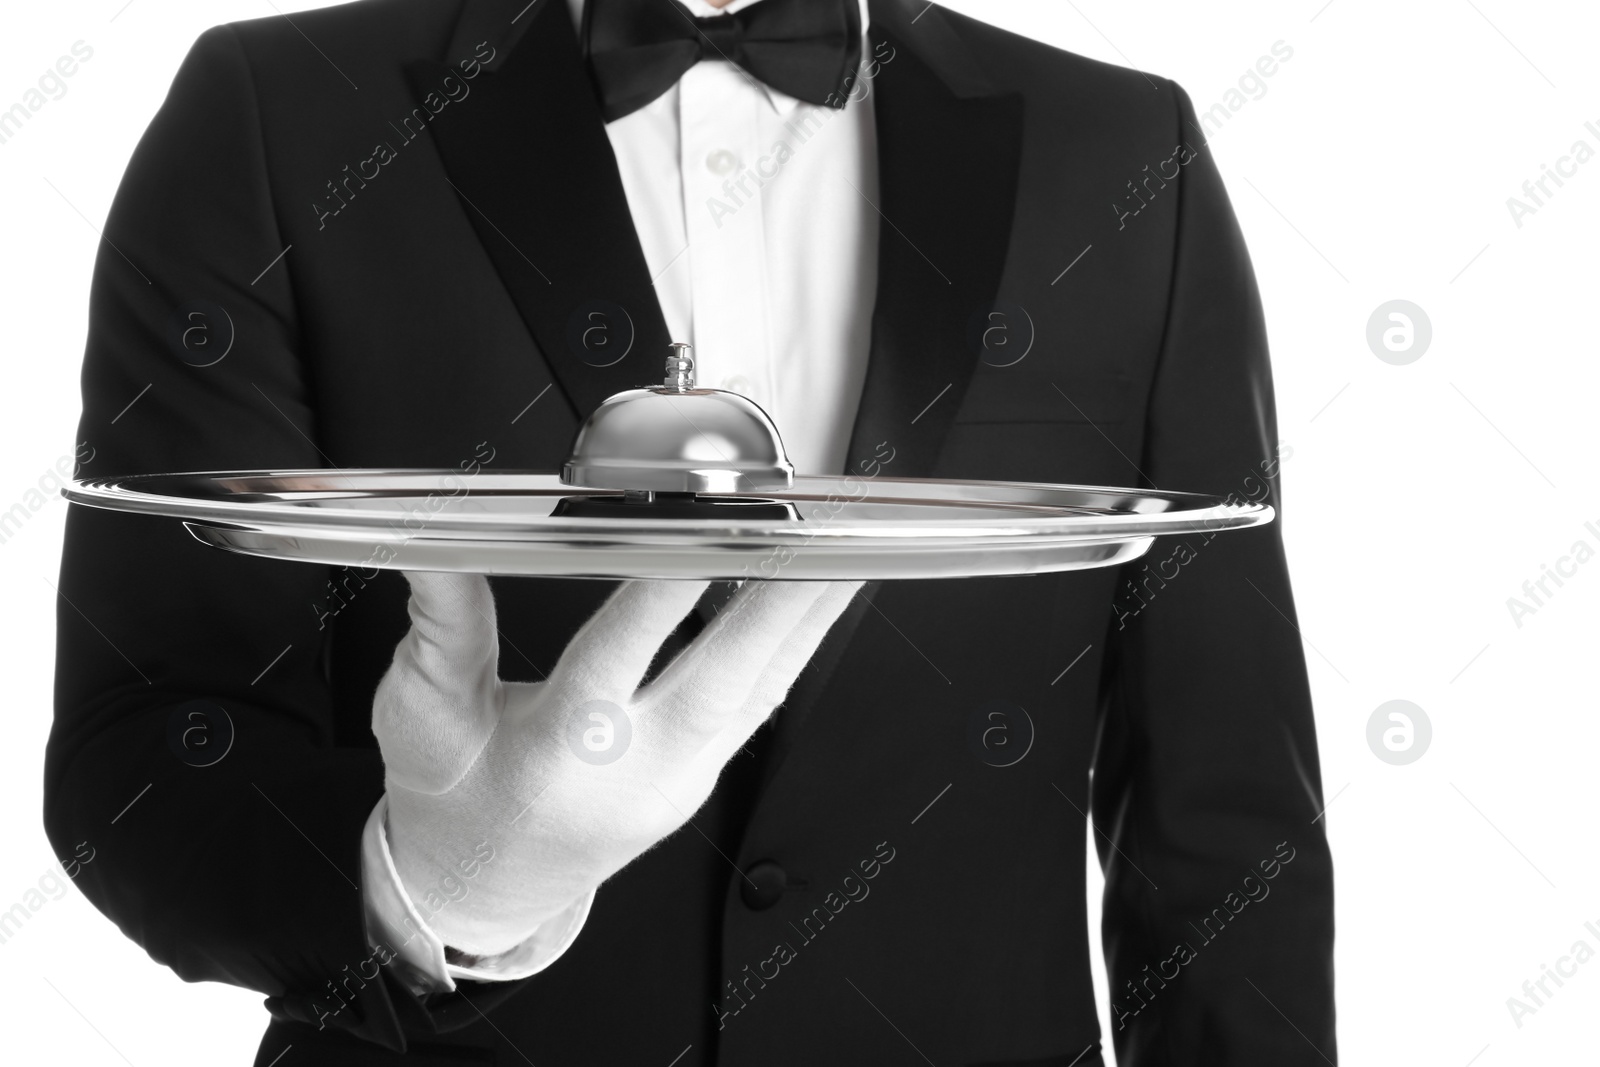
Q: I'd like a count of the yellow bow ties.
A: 0